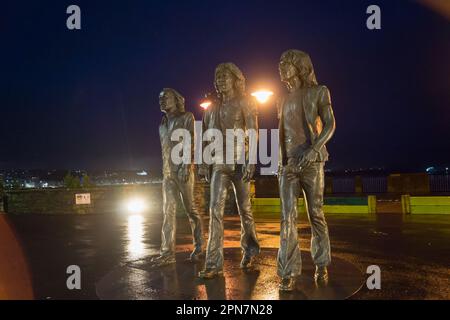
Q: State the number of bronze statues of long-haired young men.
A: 3